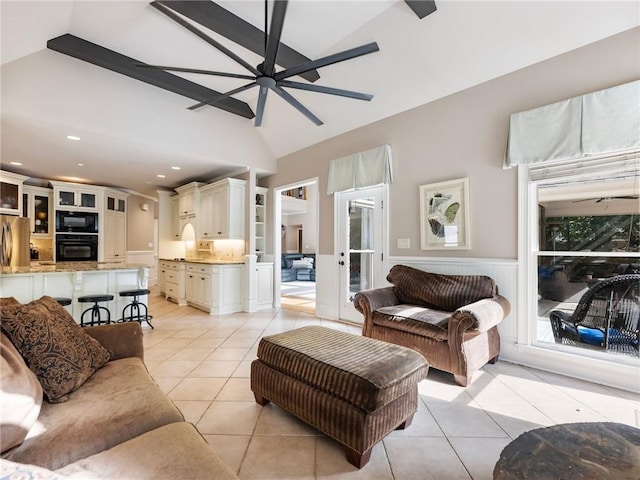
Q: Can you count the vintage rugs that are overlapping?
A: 0